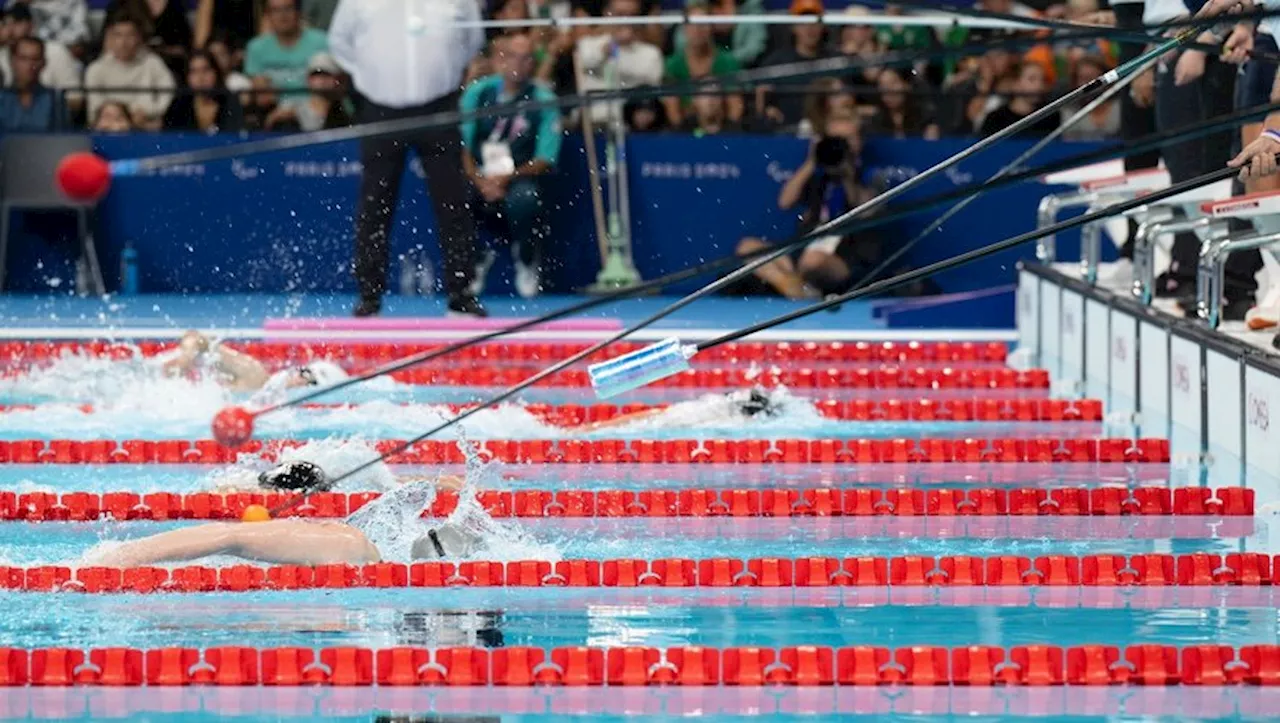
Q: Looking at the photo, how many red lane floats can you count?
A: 7